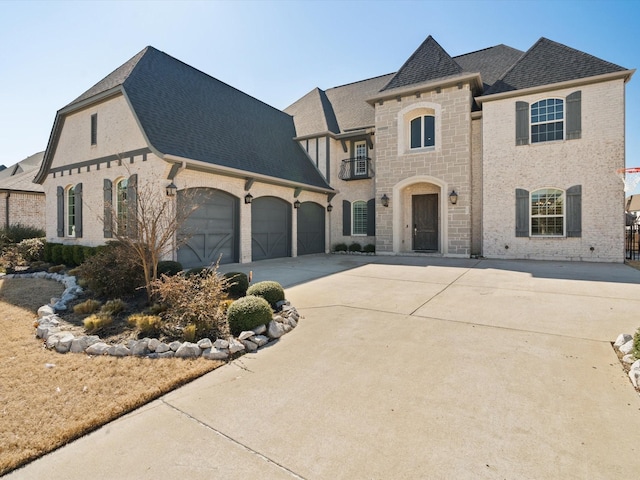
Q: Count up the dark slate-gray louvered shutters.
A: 10